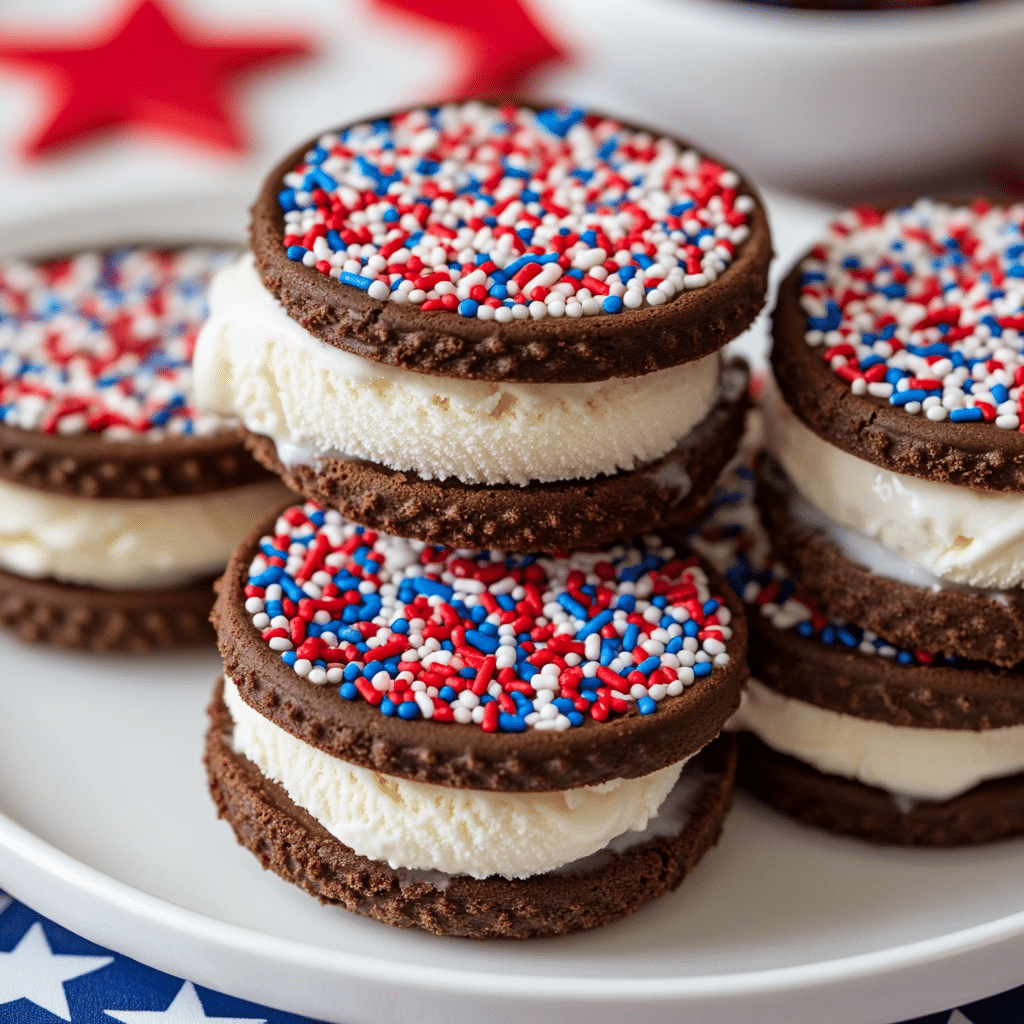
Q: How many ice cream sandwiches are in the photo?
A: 5